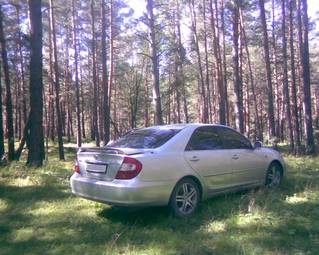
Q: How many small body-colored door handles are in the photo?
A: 2